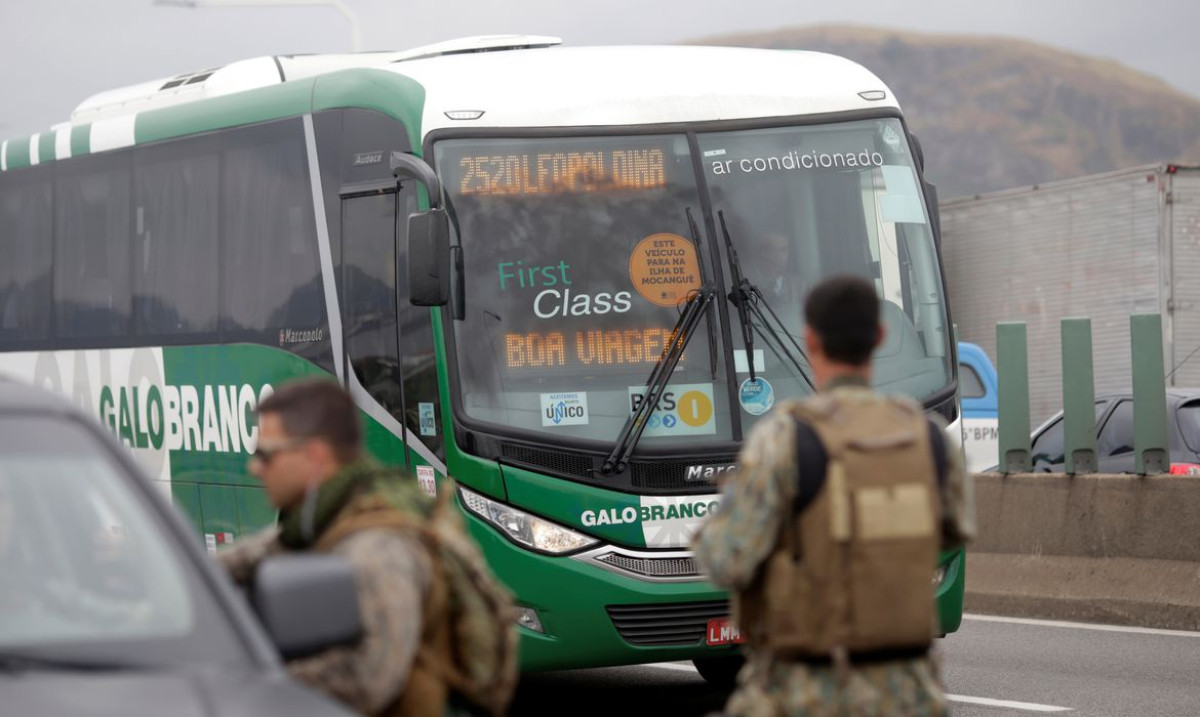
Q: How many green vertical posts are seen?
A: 3